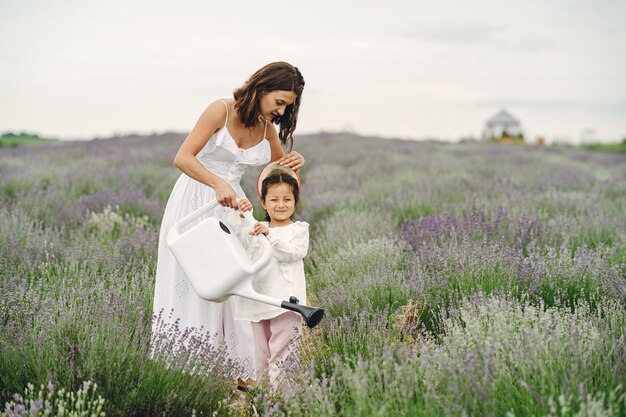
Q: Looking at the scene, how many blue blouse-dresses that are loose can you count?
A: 0